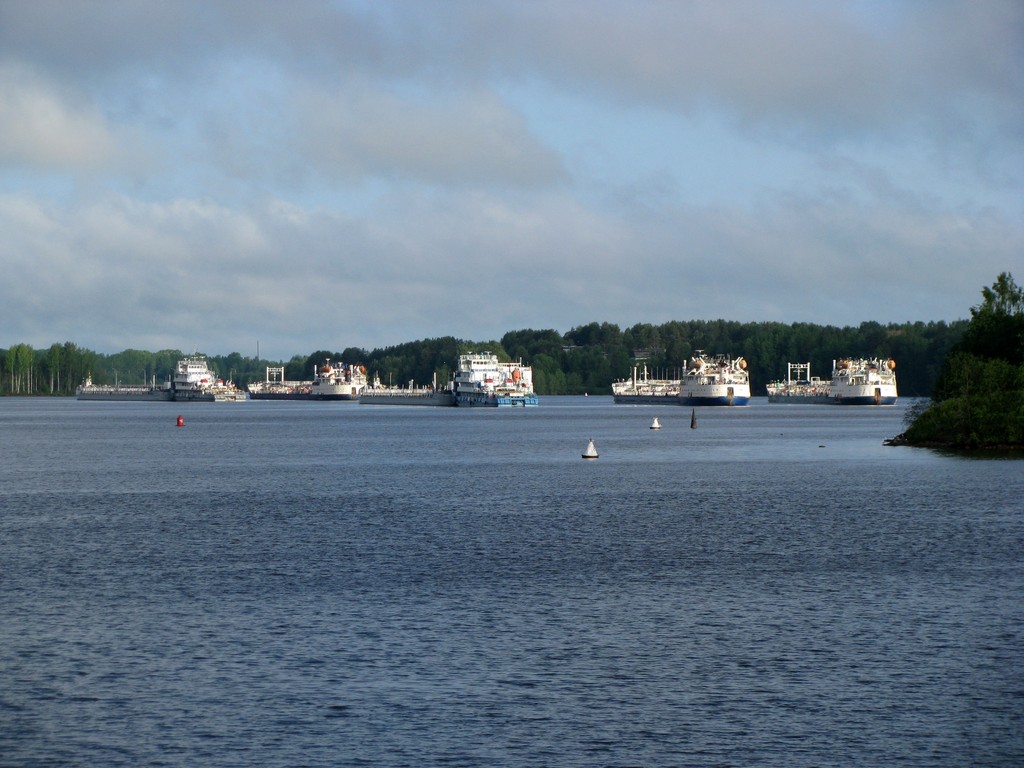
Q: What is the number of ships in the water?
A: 5